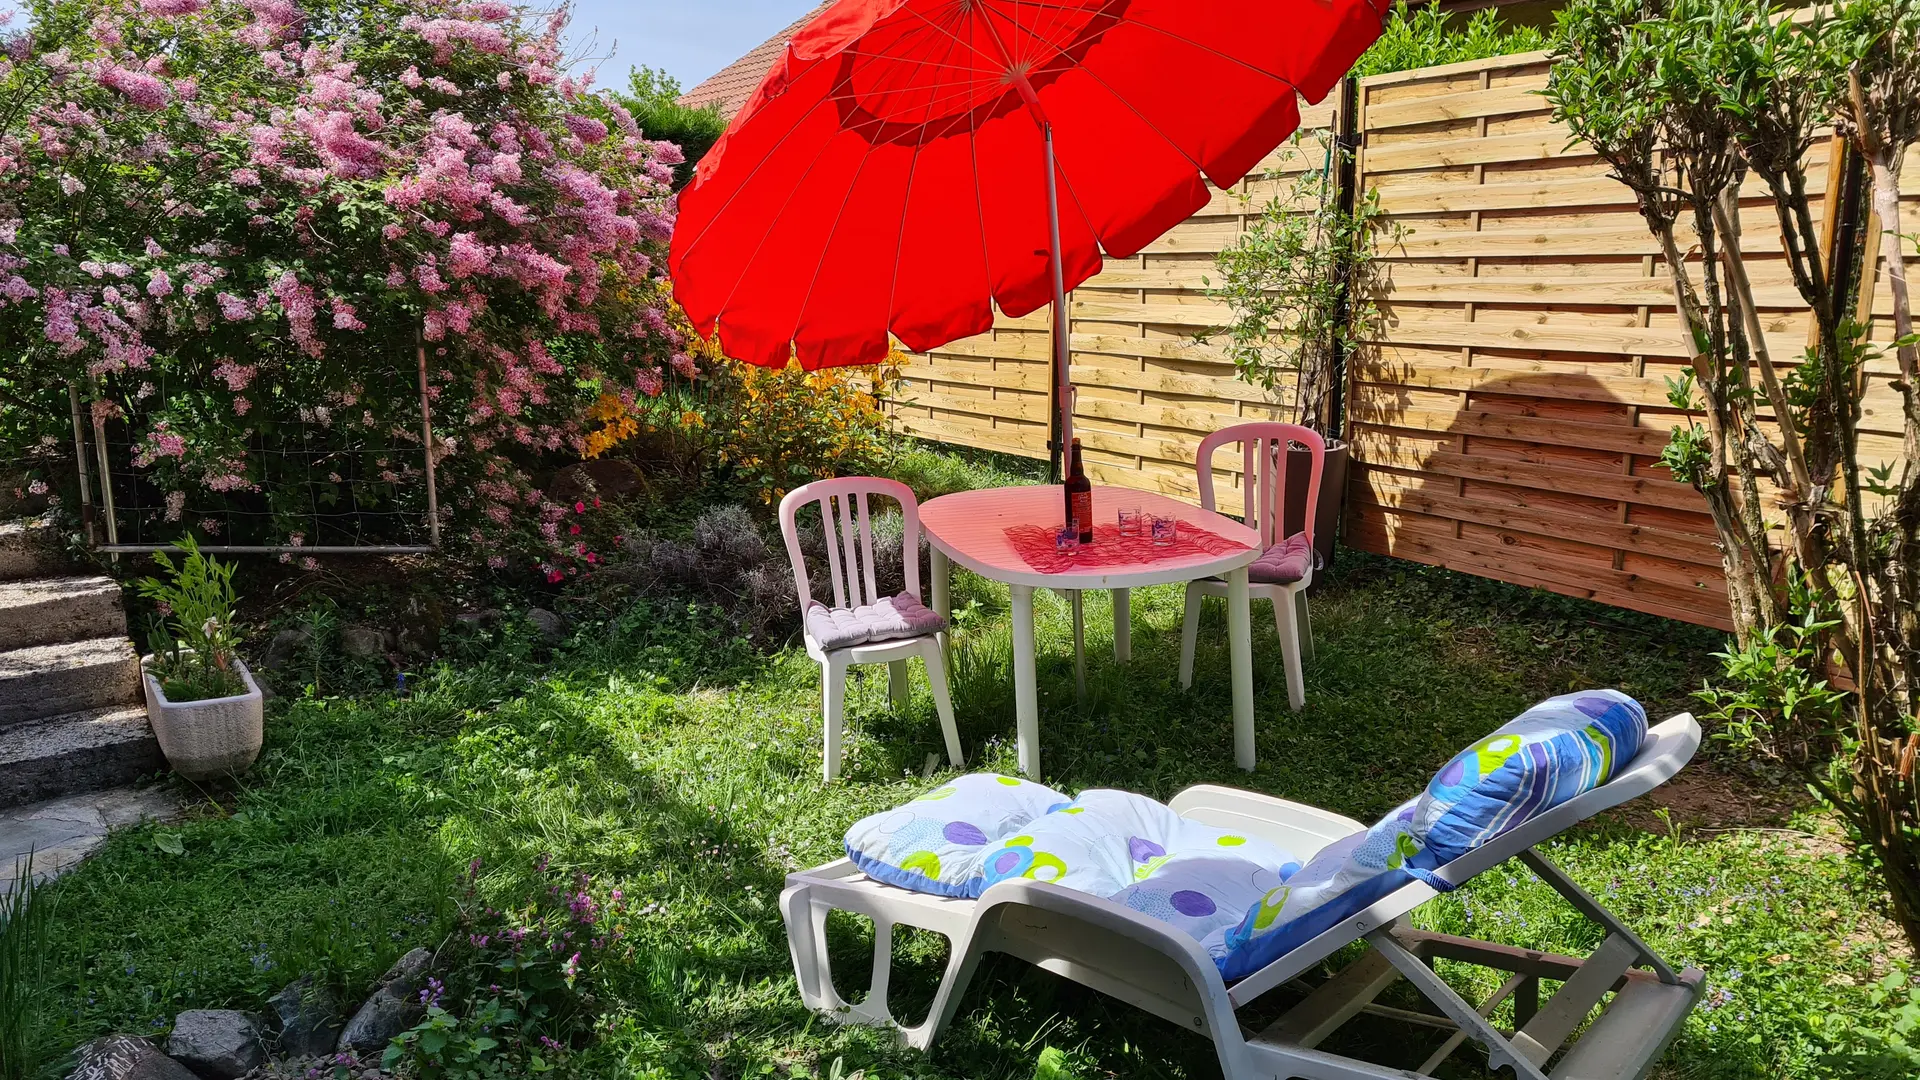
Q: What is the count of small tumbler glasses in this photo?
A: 3